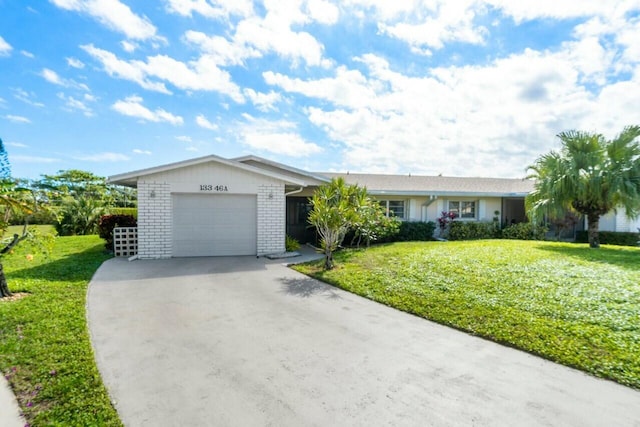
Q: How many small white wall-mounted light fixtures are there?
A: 2